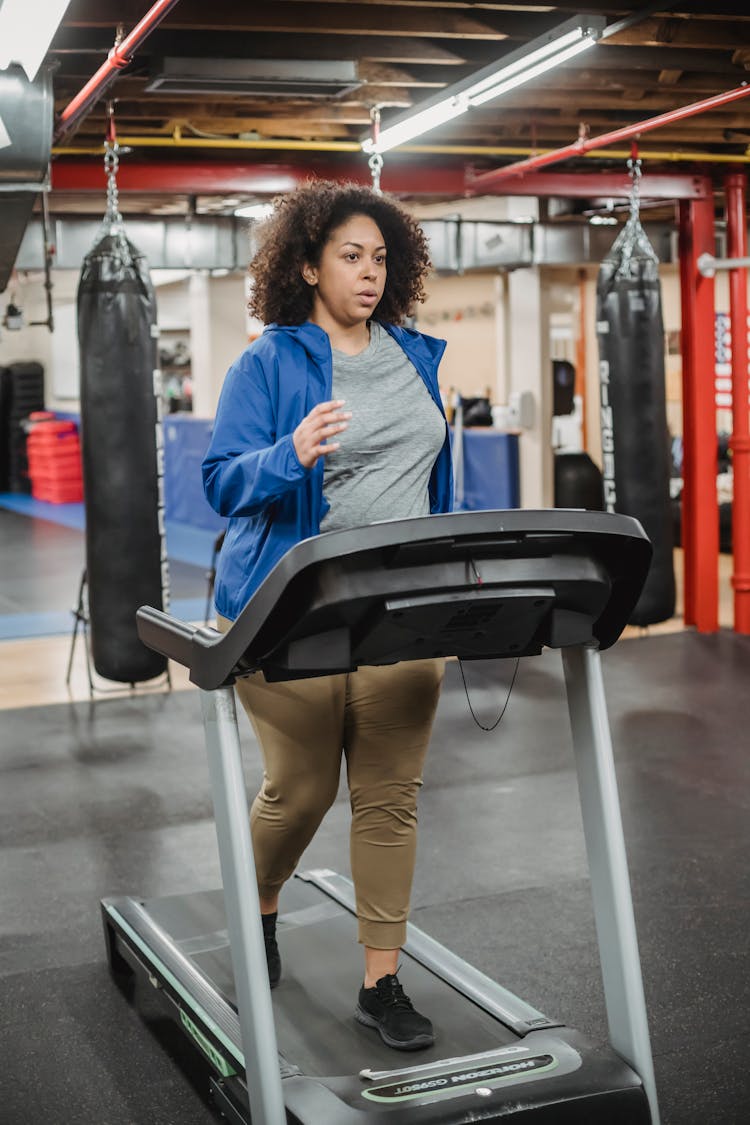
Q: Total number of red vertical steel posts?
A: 2